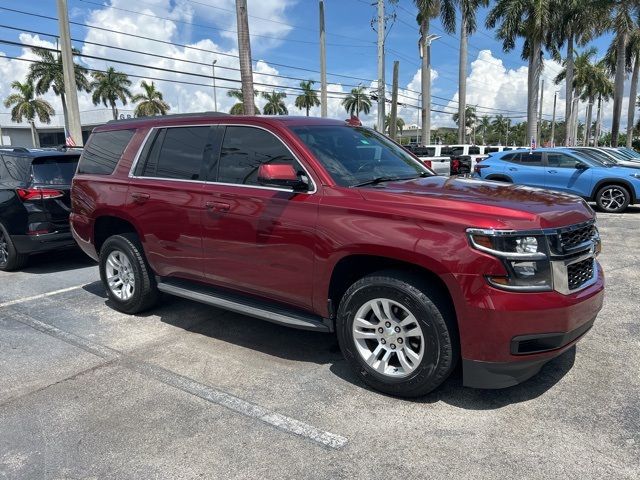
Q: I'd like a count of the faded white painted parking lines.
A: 2